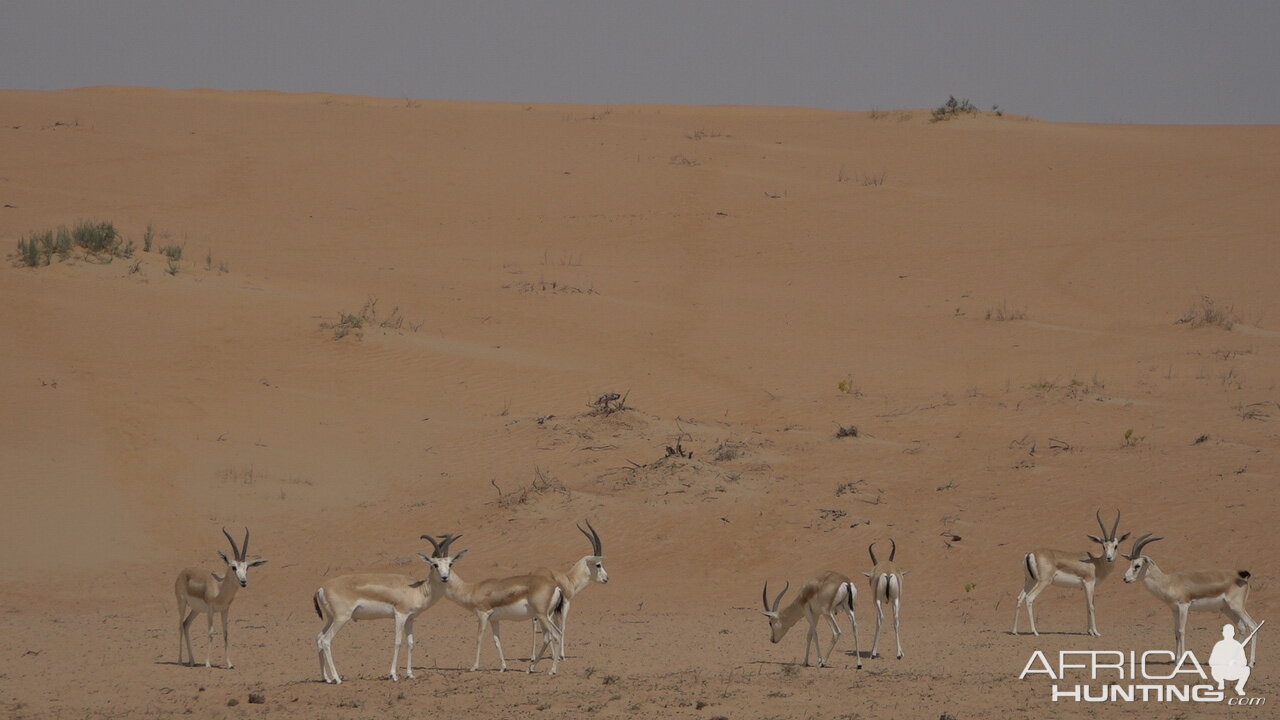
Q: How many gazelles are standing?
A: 8